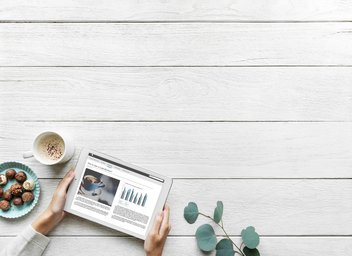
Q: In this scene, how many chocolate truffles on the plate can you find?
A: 10